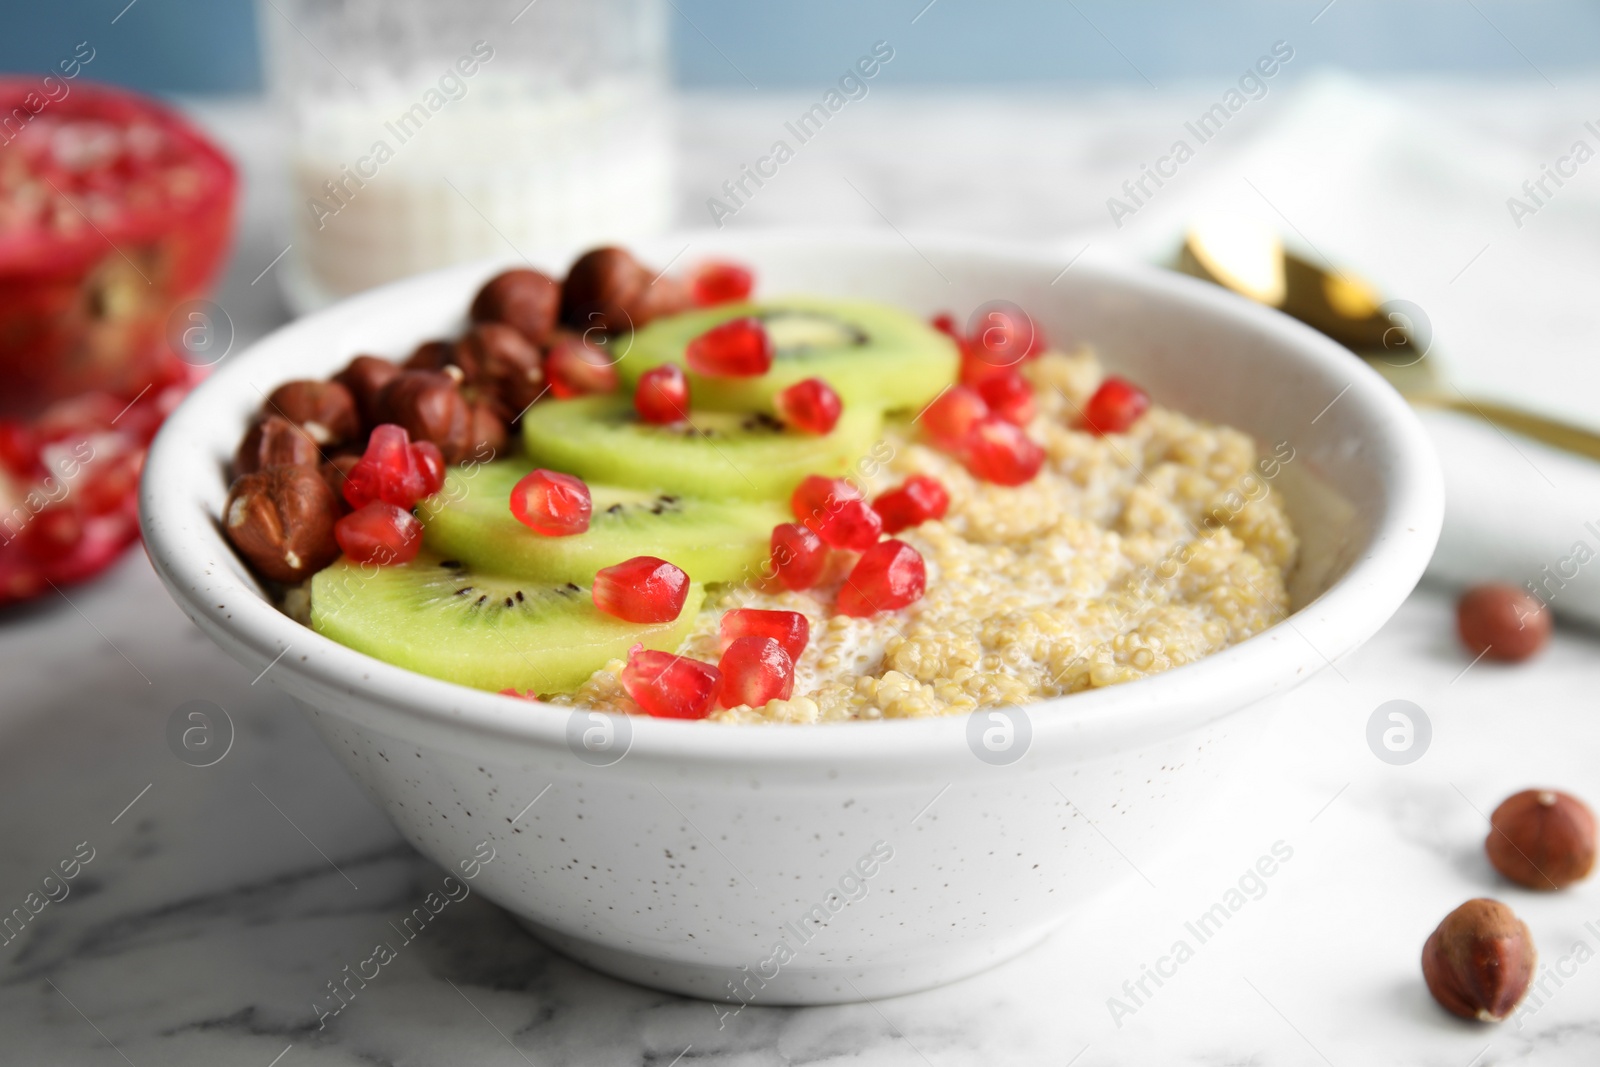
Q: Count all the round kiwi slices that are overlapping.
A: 4